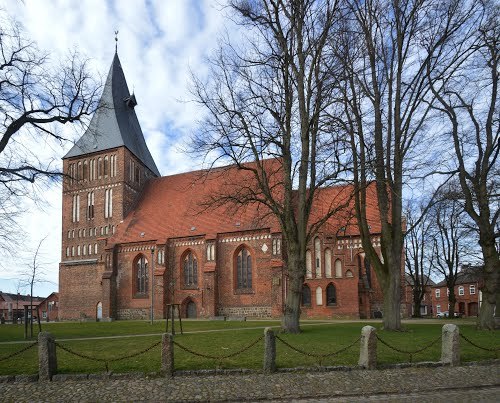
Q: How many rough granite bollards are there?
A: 5